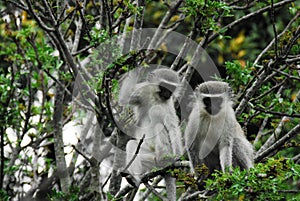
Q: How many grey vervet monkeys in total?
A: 2